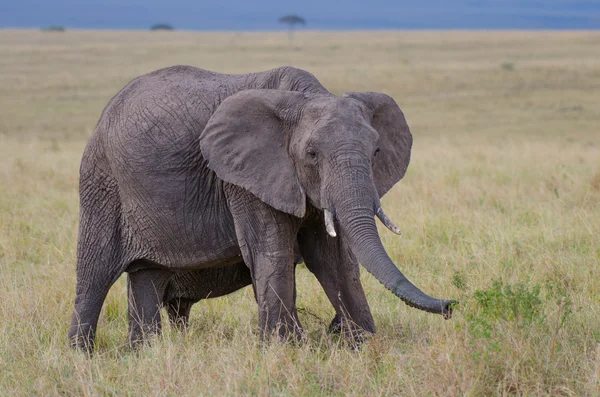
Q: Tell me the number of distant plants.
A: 3